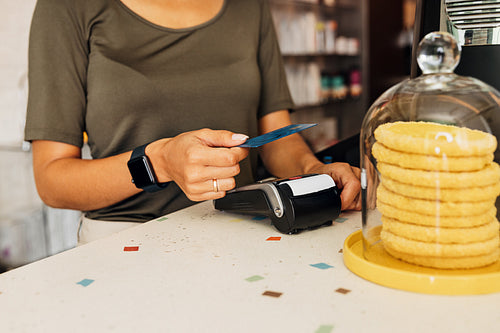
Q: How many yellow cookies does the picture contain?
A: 9